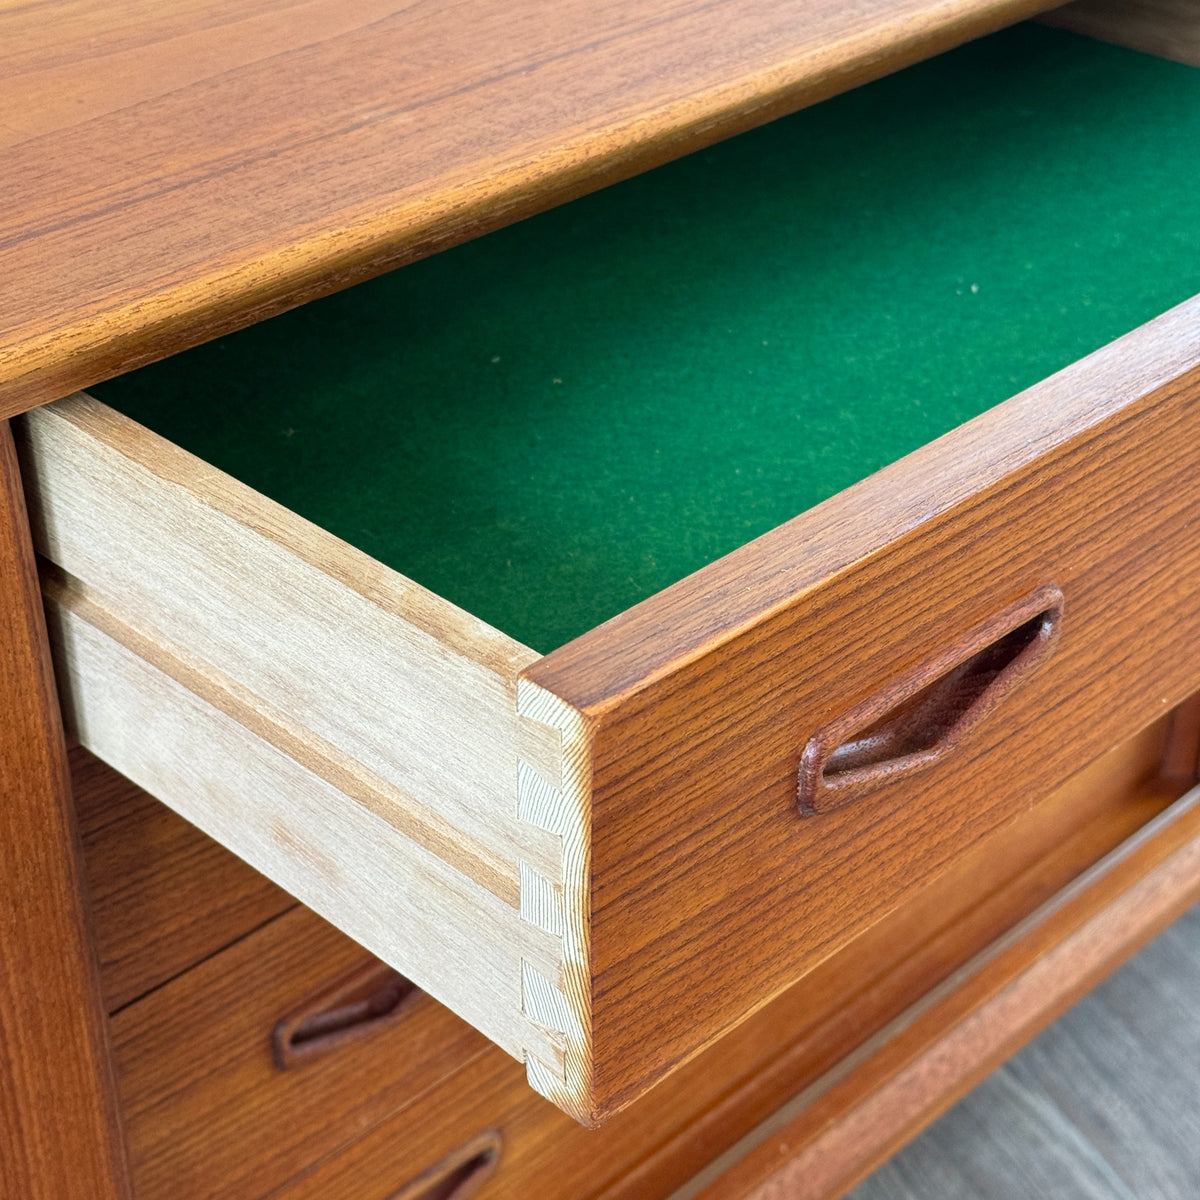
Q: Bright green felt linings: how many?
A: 1